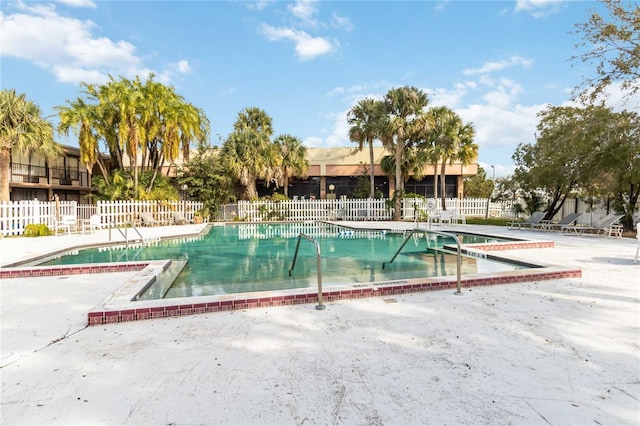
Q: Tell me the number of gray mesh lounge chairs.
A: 3